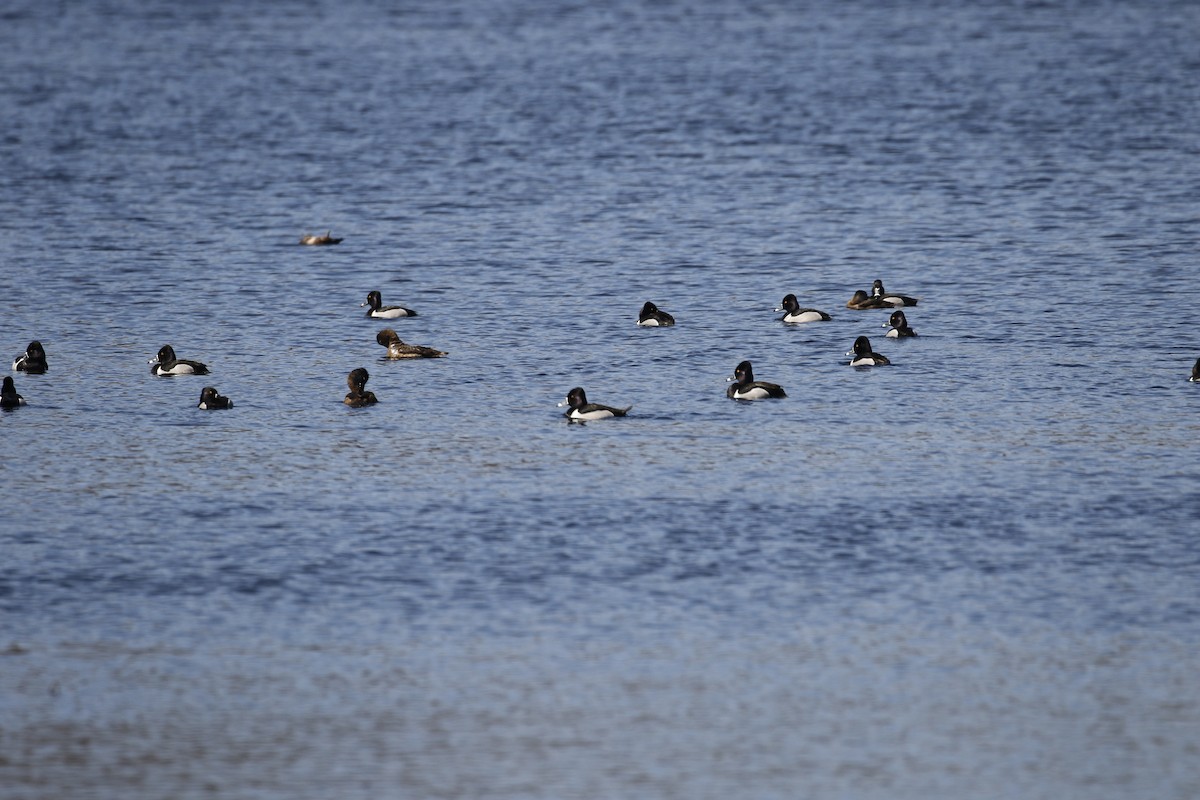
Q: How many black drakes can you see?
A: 13